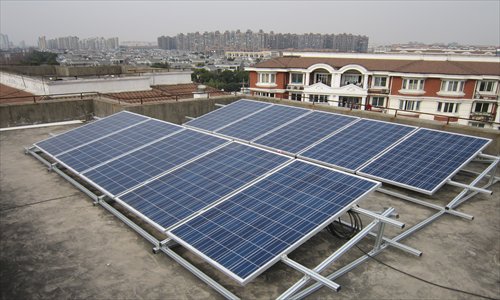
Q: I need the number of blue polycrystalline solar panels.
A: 10